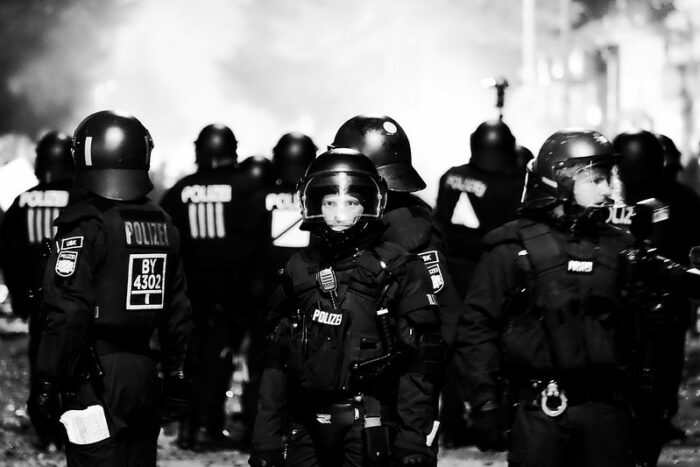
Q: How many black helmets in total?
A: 12